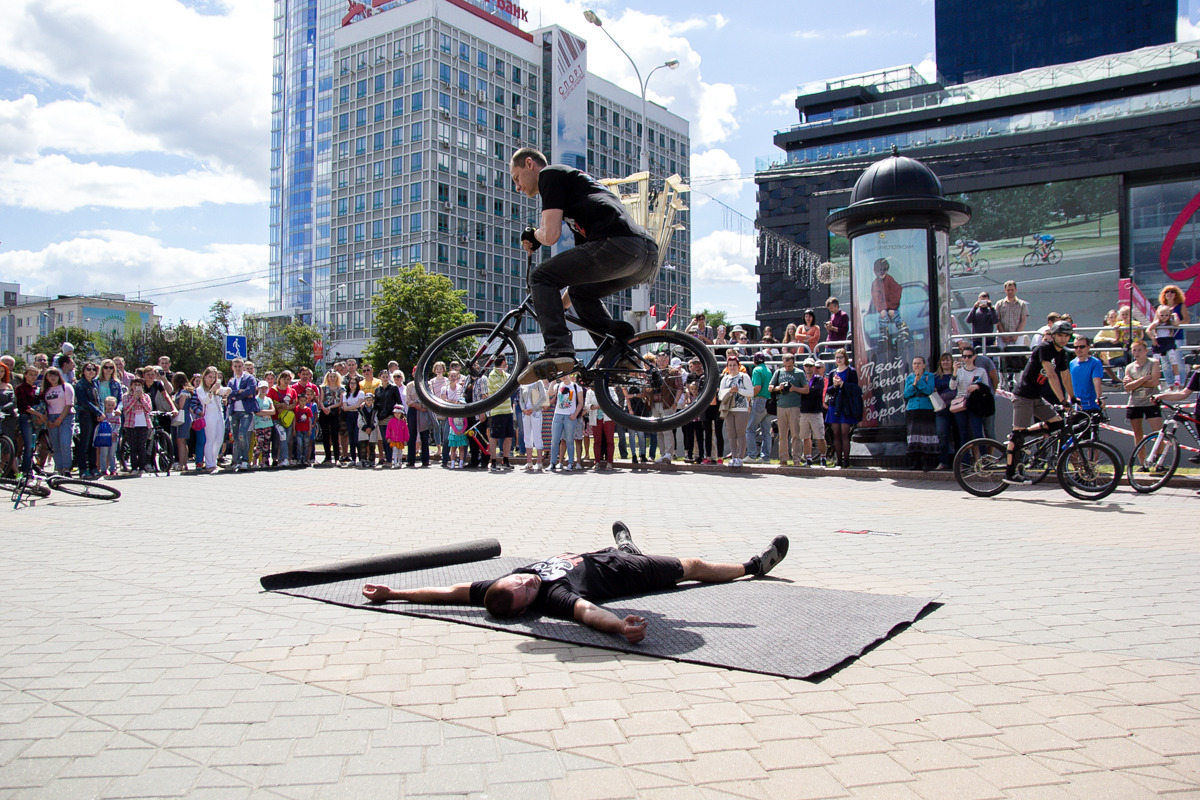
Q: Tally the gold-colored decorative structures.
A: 1